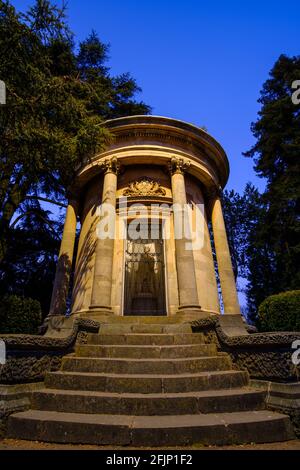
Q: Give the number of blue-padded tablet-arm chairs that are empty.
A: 0